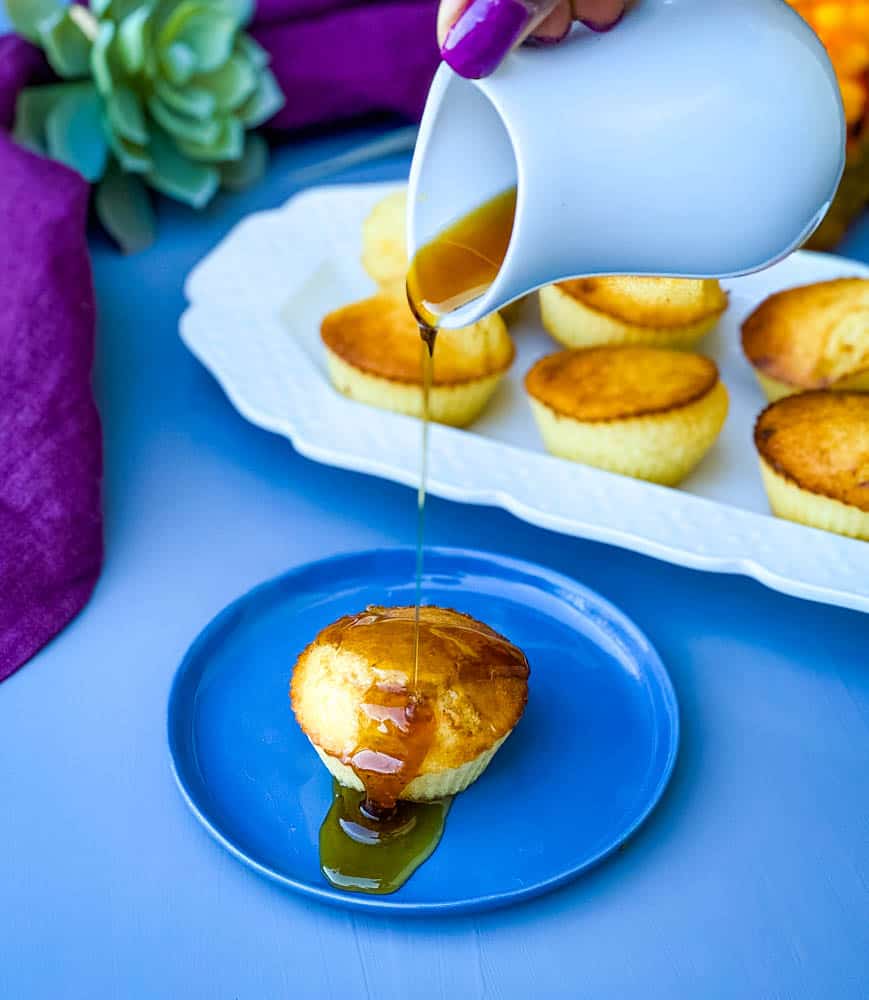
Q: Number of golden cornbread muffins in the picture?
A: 7